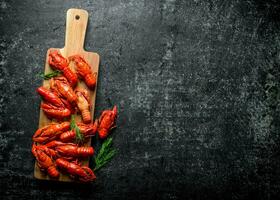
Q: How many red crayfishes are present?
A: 12